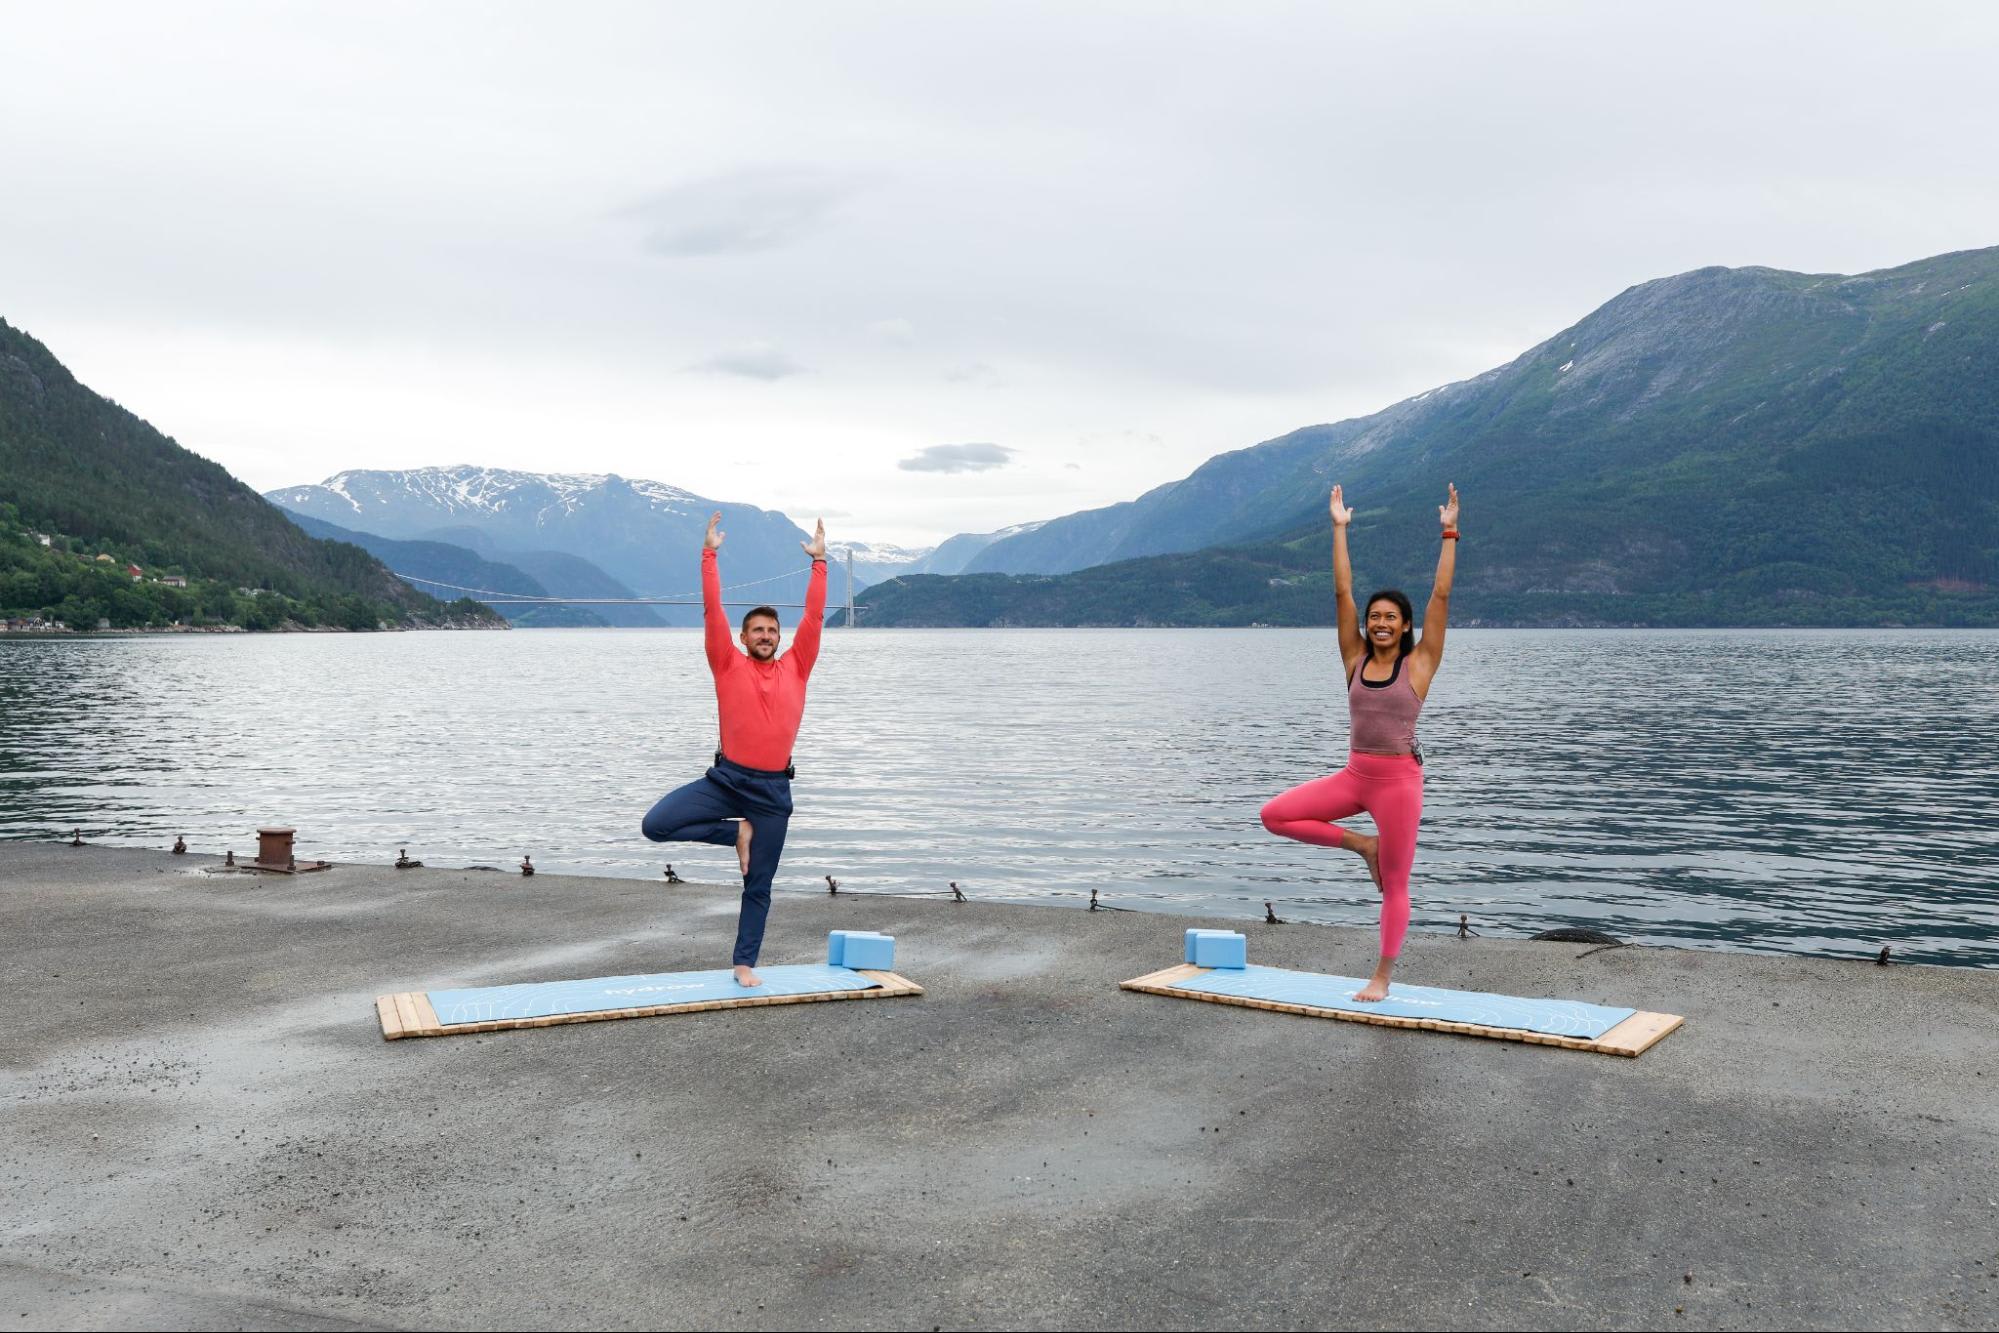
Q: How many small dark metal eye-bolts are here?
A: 11